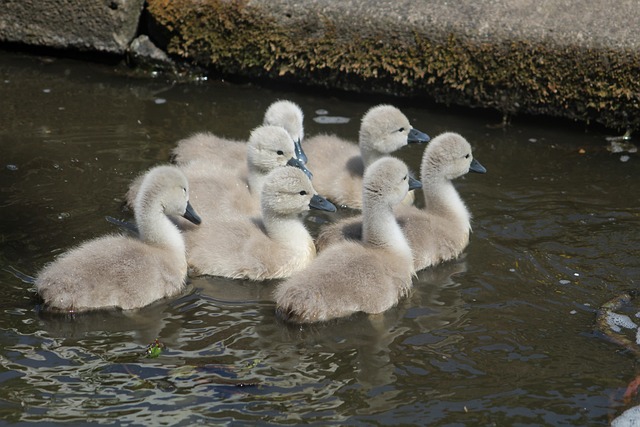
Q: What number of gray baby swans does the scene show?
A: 7